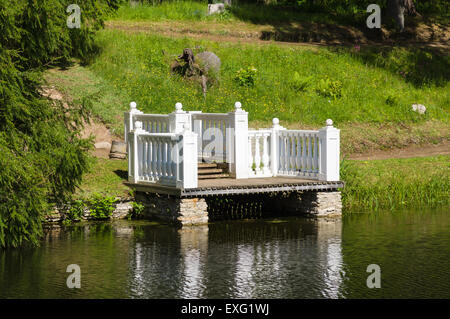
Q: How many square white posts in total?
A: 7